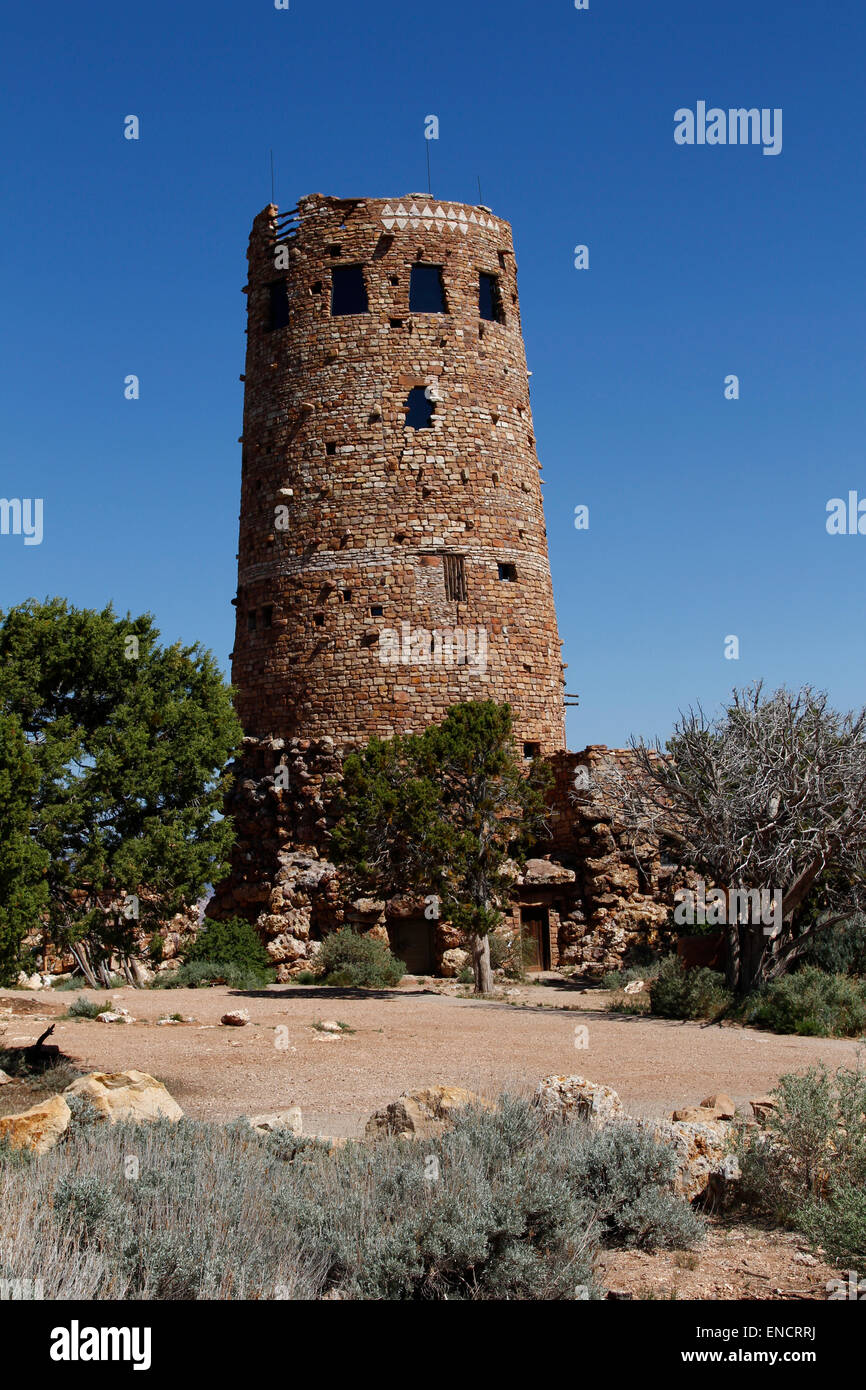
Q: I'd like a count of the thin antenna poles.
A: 3